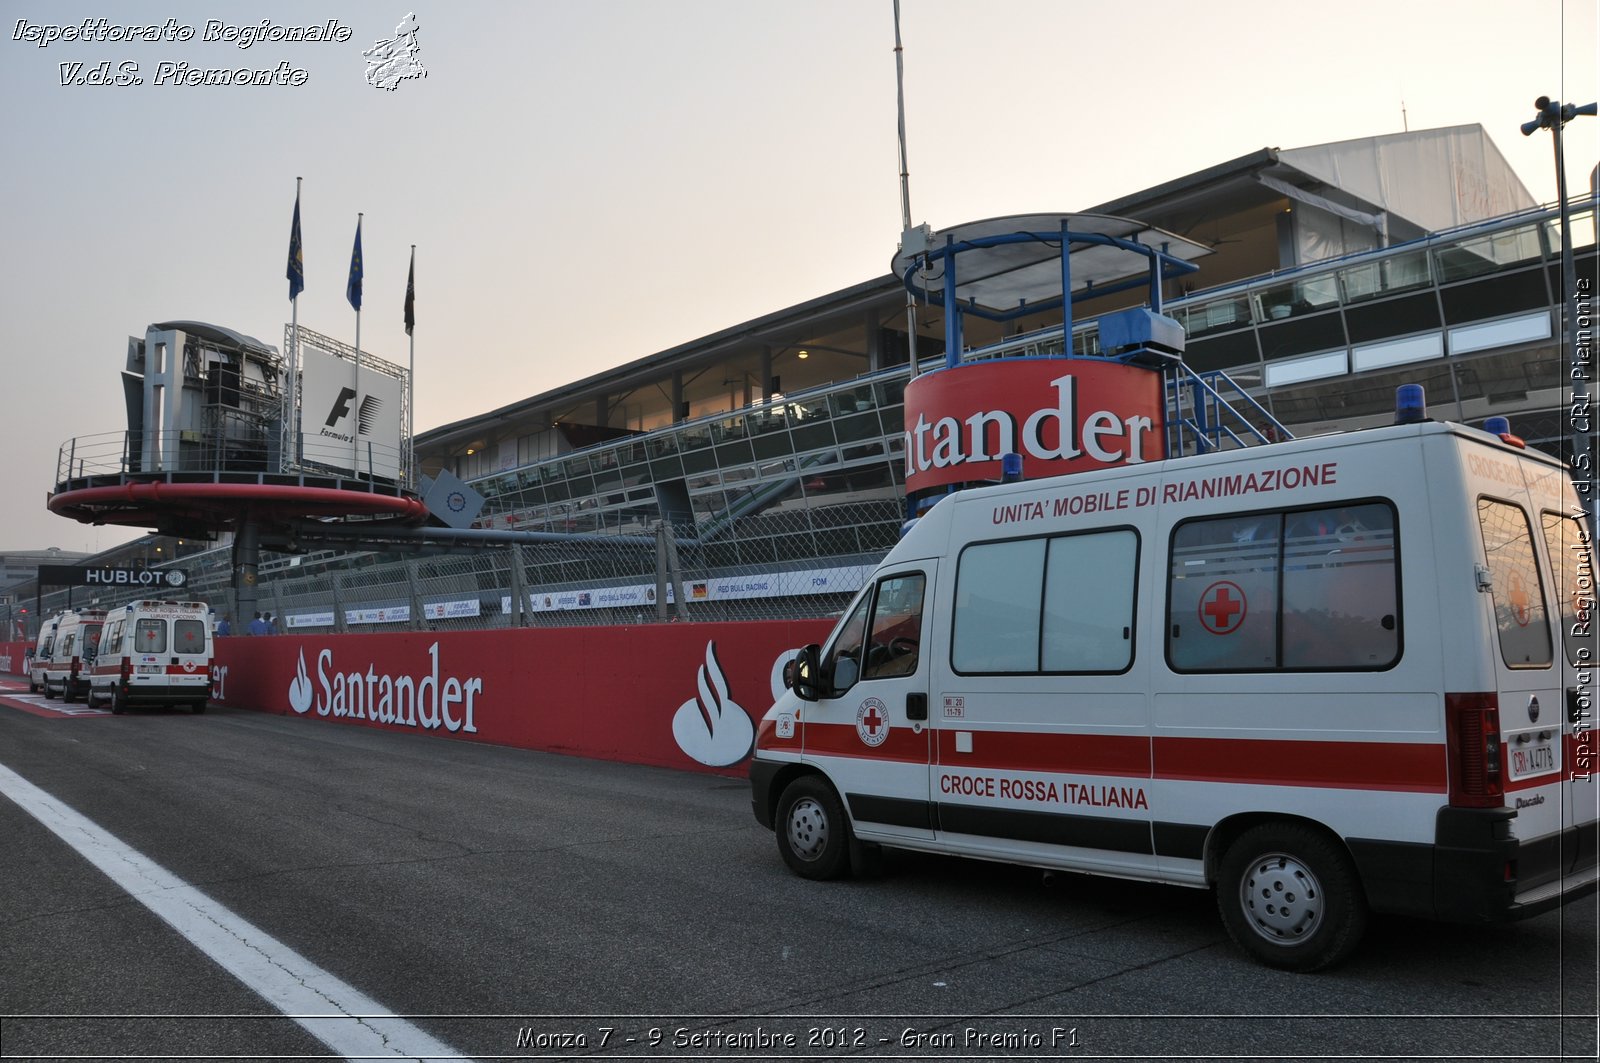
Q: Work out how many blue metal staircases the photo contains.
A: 1